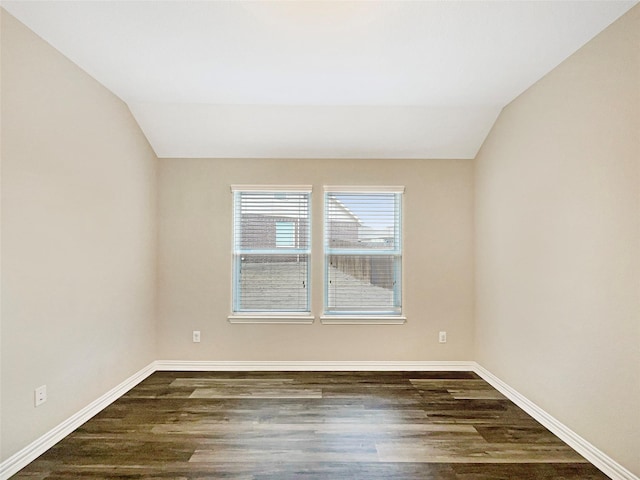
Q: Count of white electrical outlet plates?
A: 3